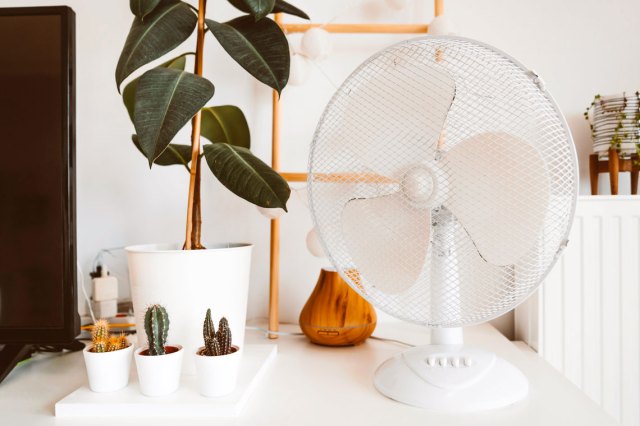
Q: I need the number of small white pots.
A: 3